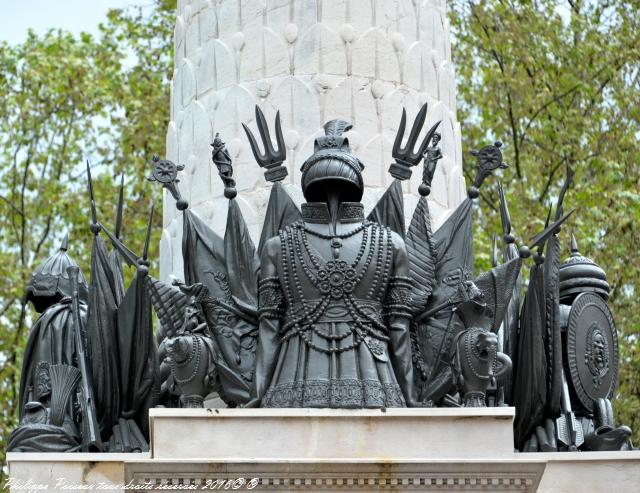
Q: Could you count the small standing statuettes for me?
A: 2